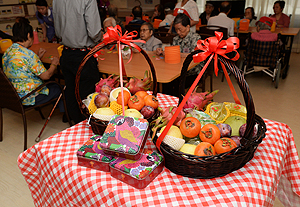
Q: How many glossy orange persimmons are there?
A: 8